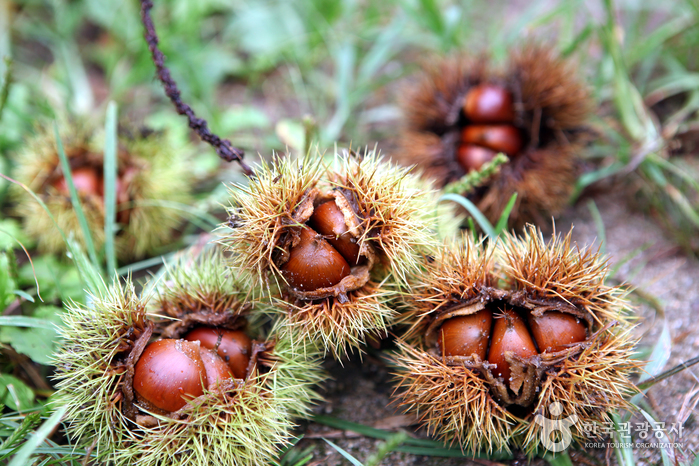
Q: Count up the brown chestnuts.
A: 13